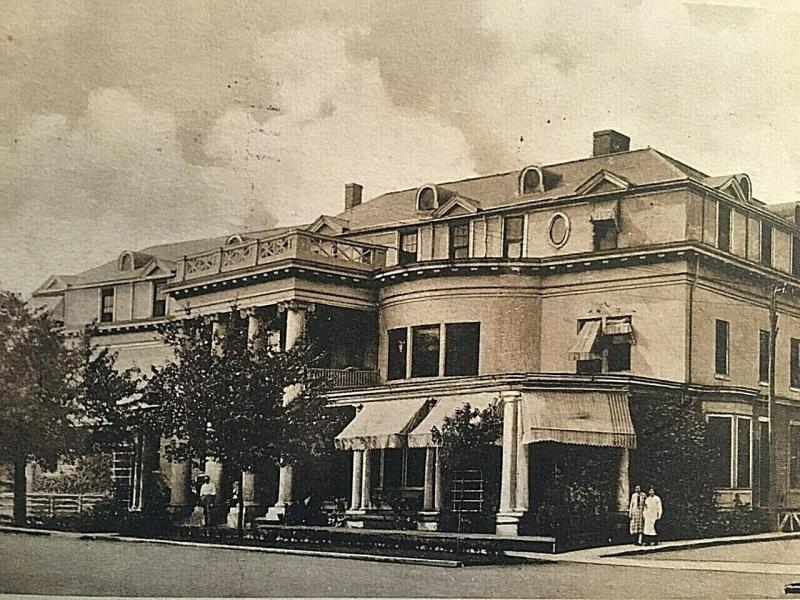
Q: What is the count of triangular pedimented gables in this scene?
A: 6